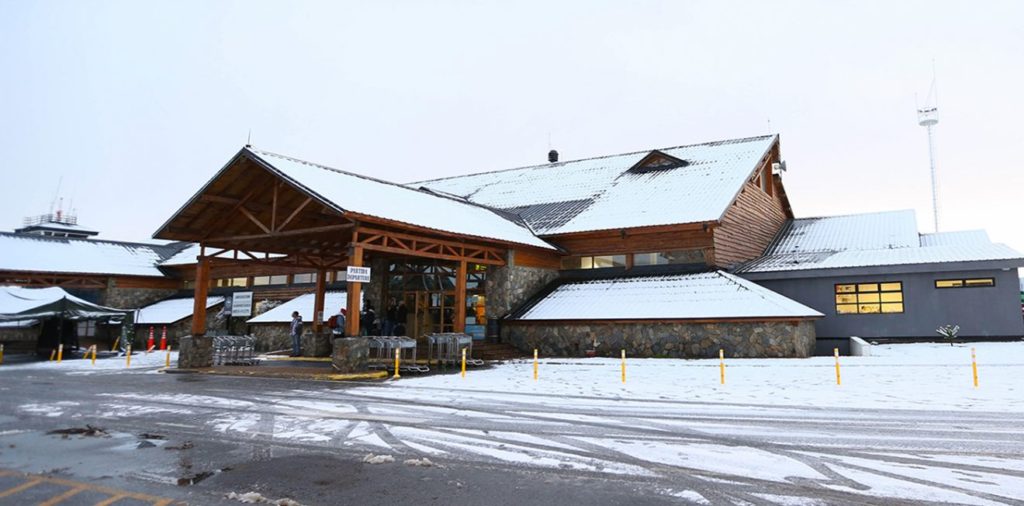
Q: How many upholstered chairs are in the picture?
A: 0